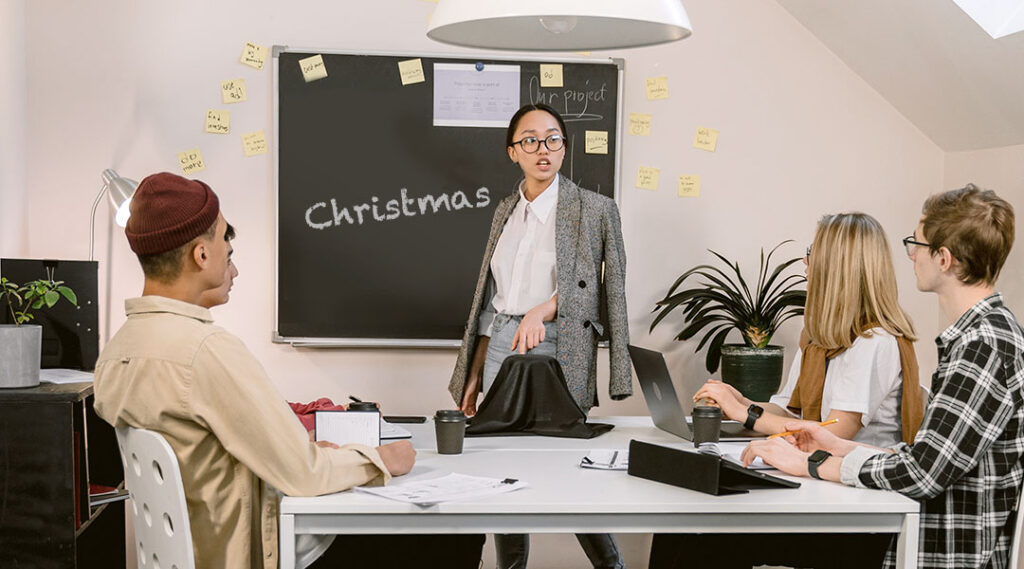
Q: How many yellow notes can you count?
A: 14